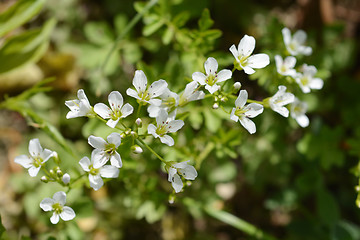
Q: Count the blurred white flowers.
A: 4